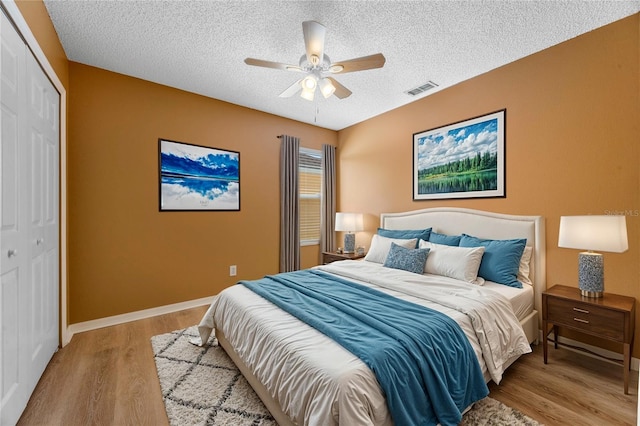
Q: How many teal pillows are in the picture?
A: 3